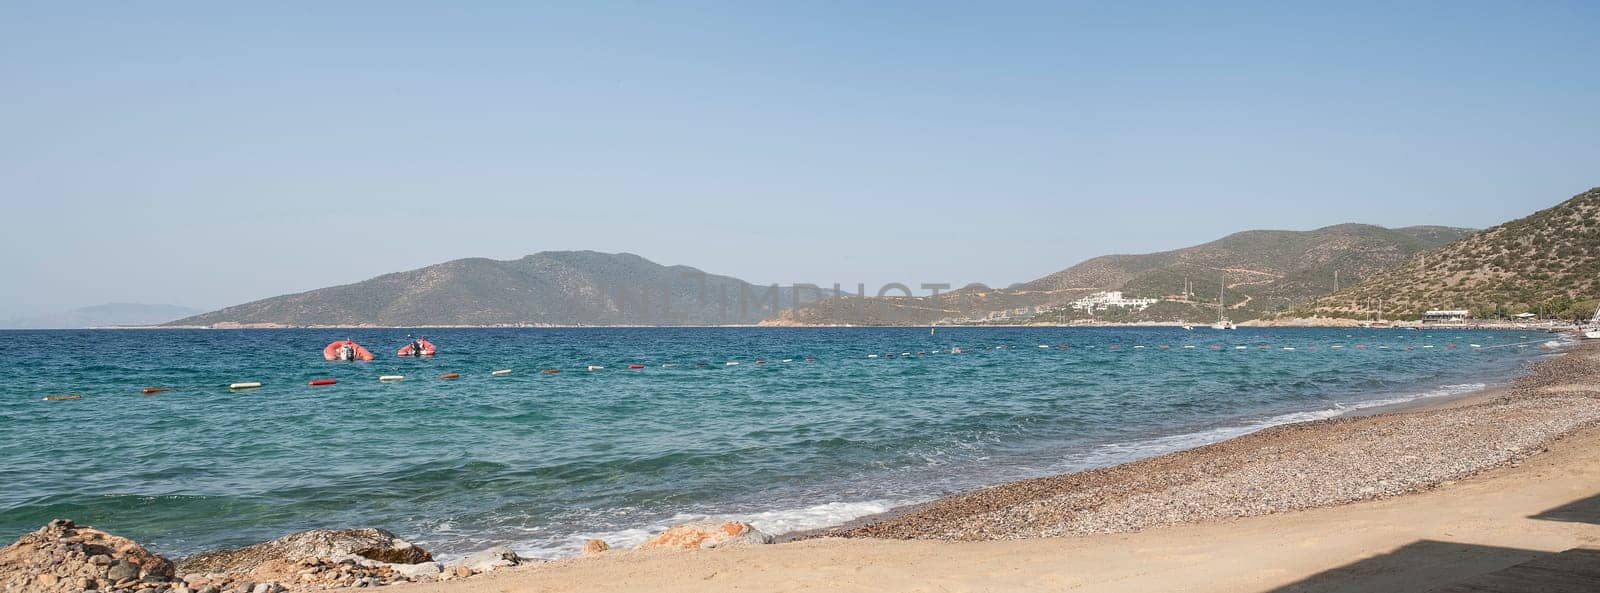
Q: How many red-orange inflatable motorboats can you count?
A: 2